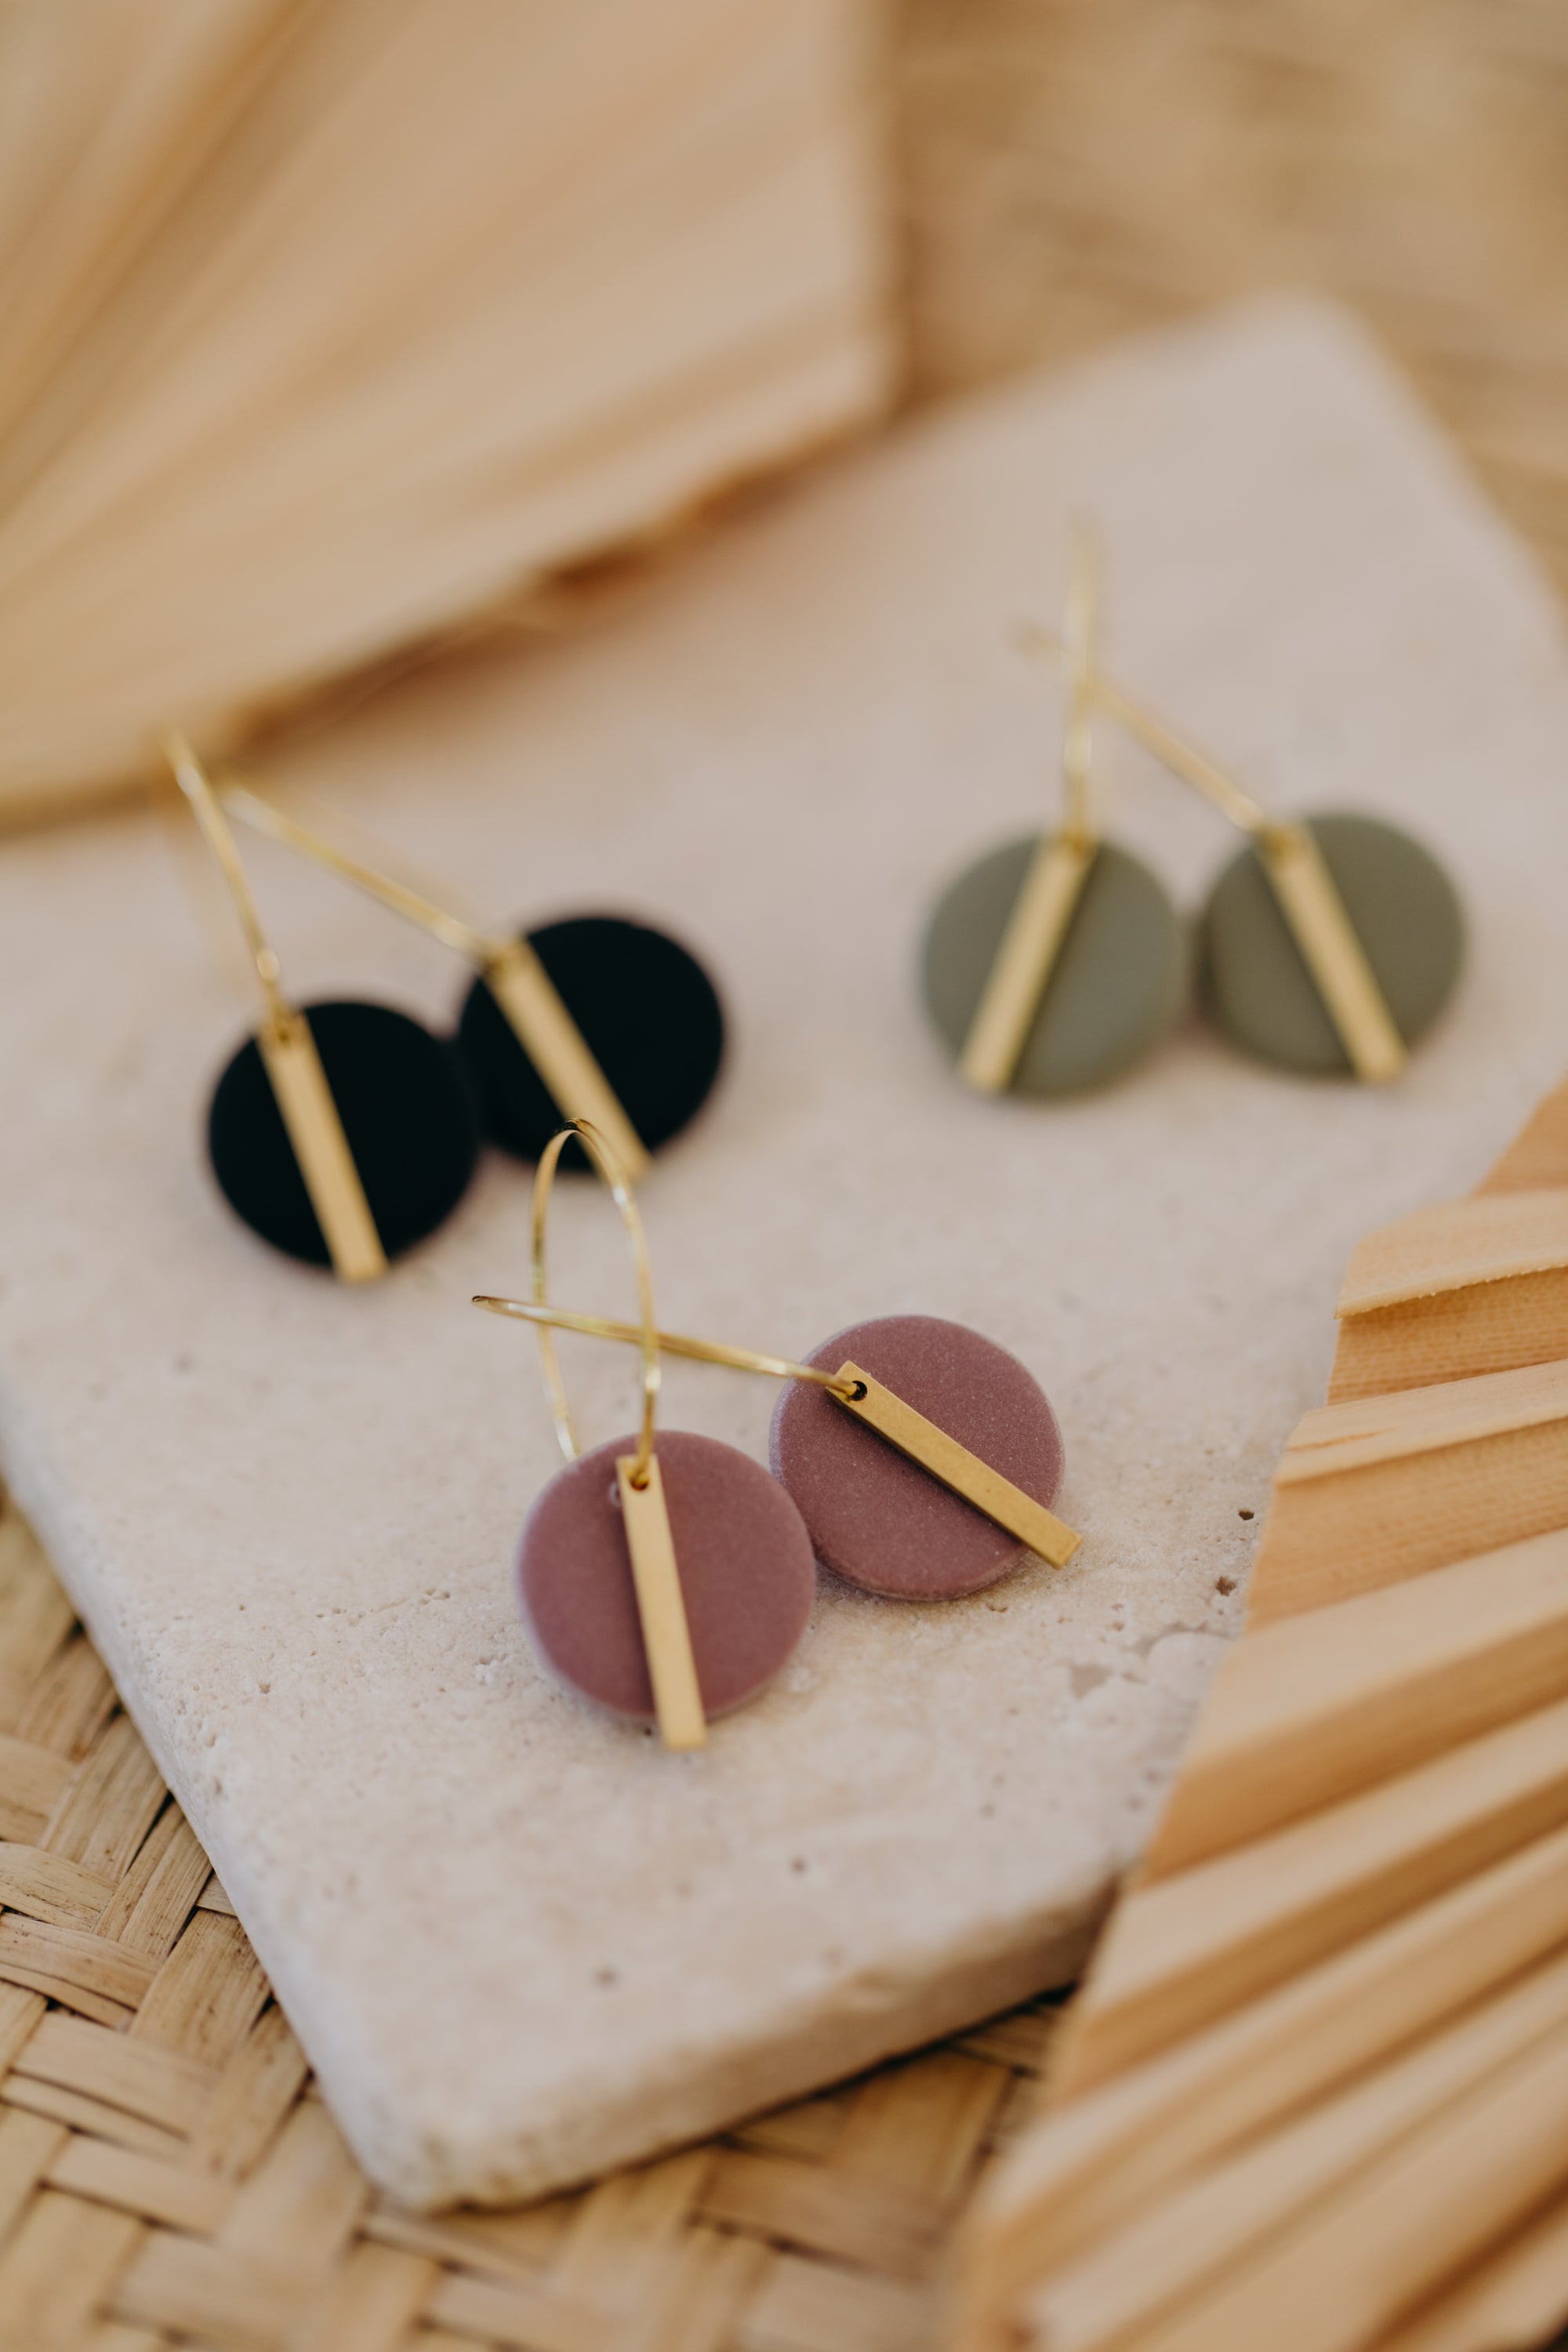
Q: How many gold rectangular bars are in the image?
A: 6